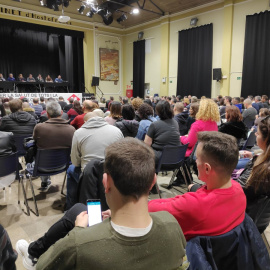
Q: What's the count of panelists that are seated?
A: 7